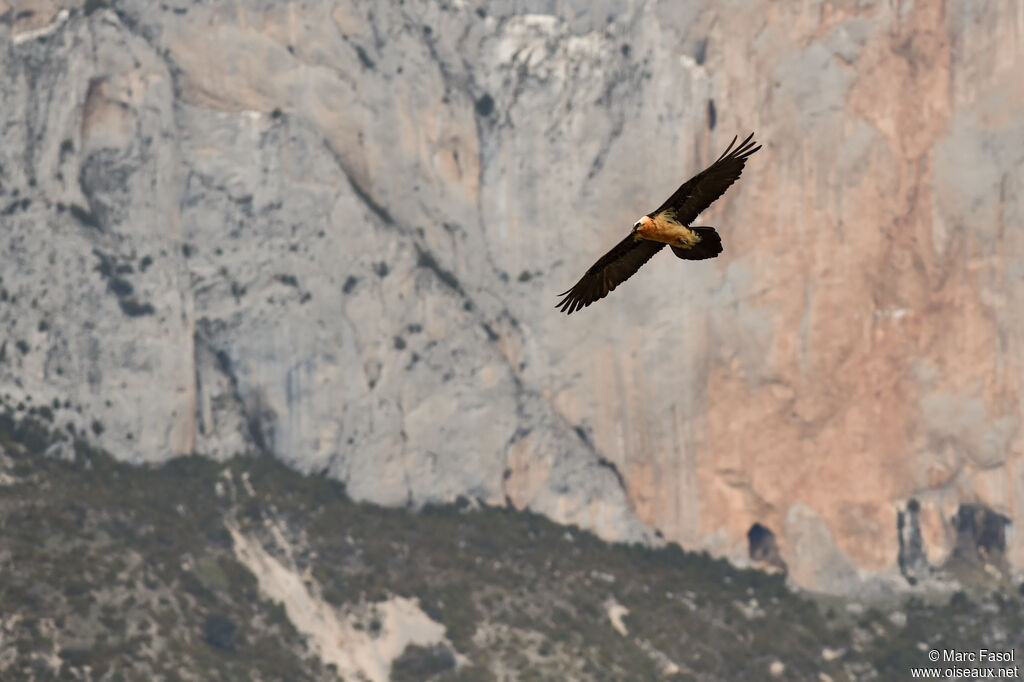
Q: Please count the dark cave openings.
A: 3